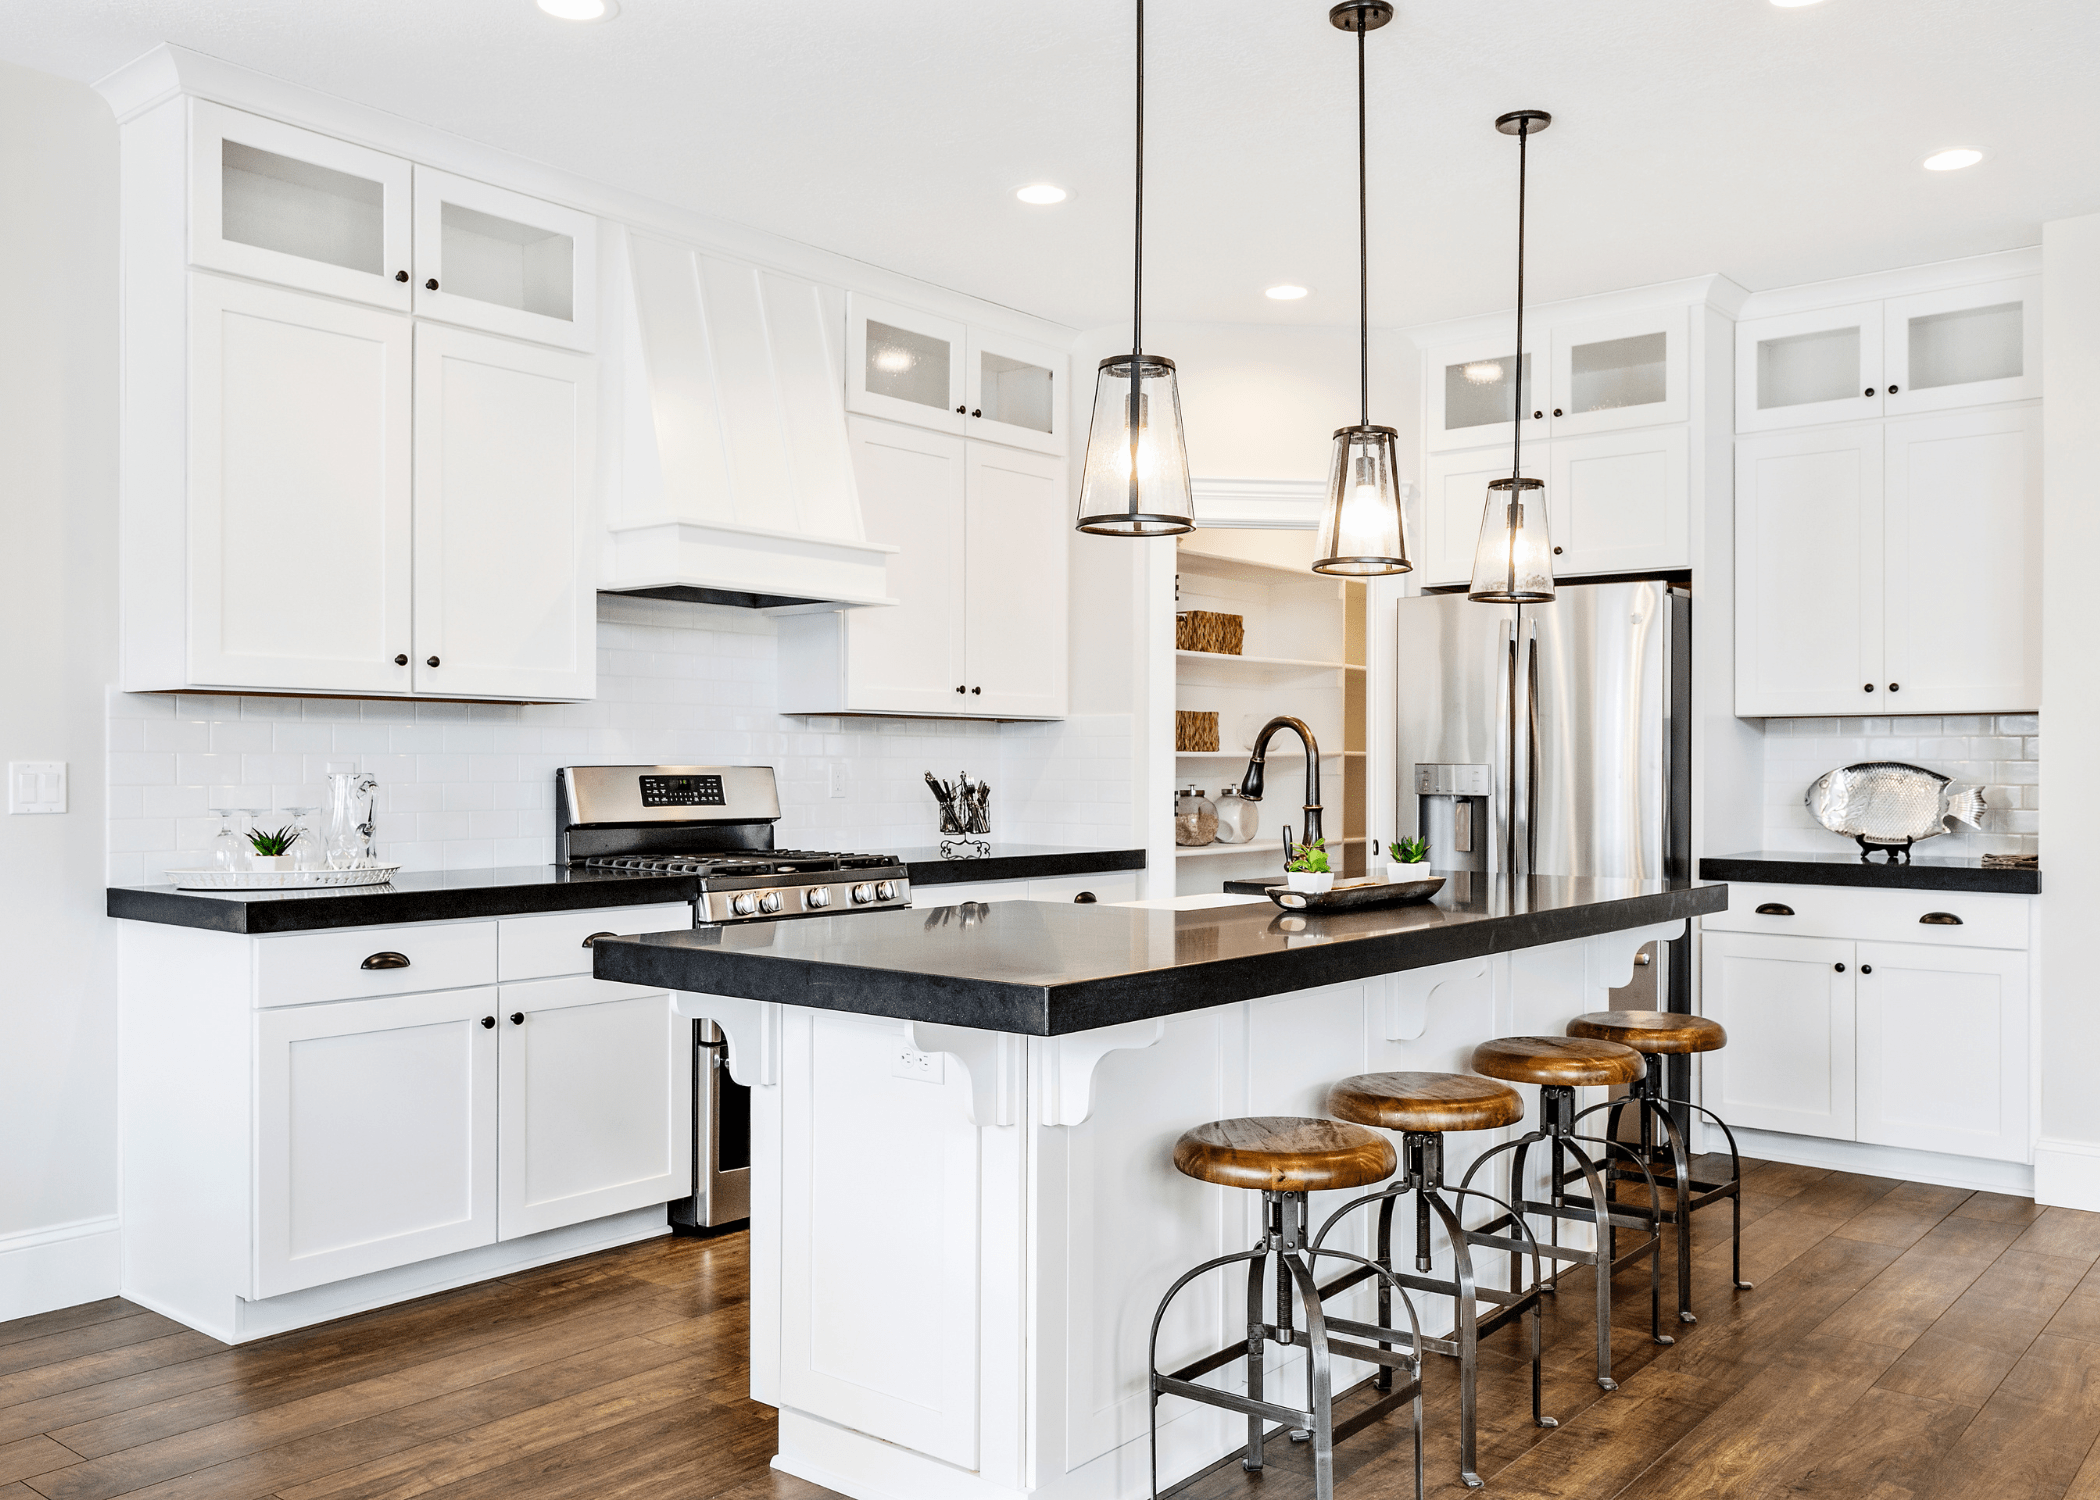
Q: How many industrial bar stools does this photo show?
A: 4